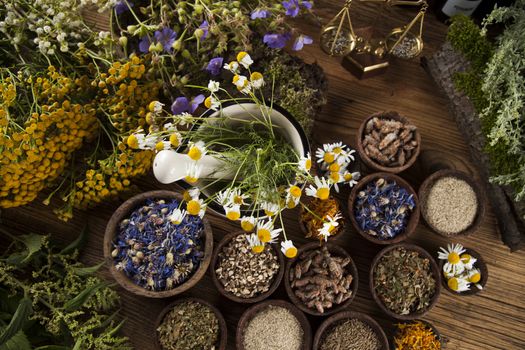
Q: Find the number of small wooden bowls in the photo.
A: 13